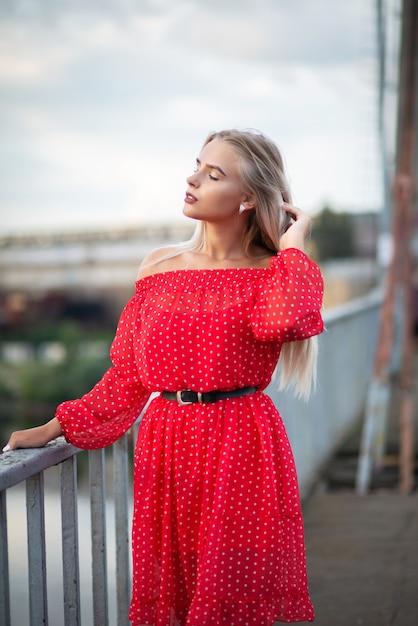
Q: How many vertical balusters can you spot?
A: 5